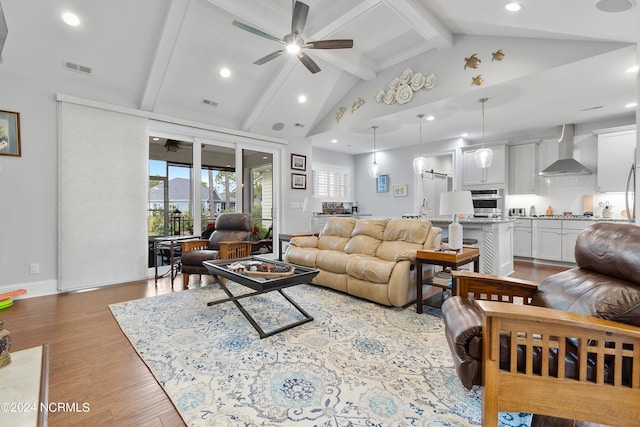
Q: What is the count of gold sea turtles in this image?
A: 3